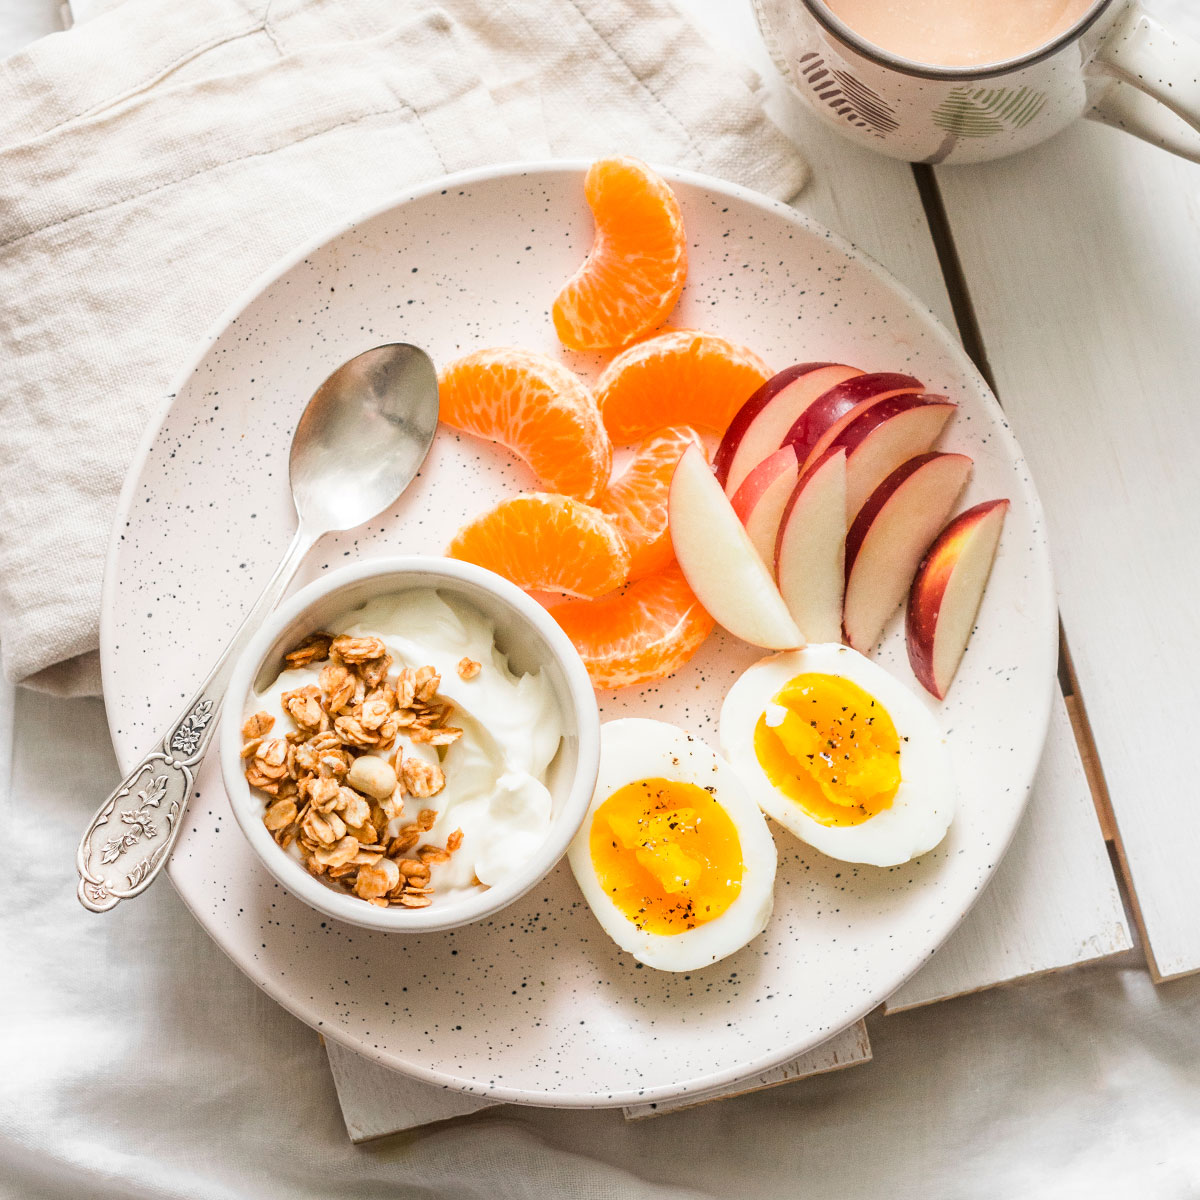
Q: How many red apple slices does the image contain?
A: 8